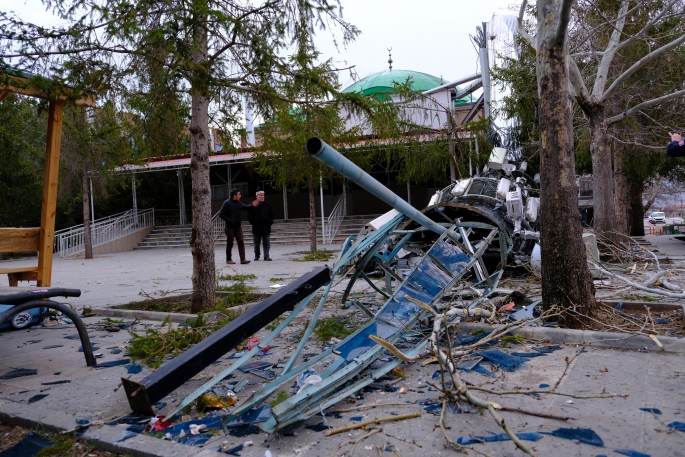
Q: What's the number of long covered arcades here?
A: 1